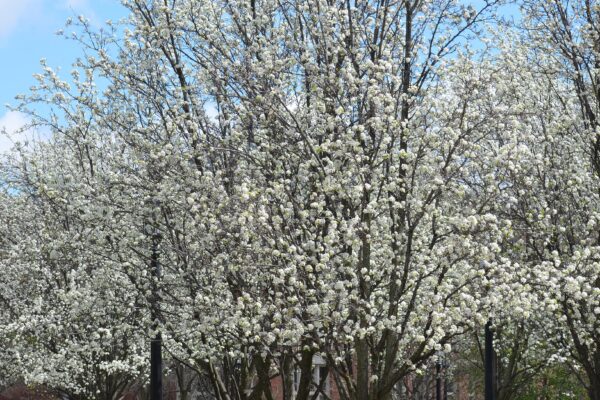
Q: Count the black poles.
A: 2